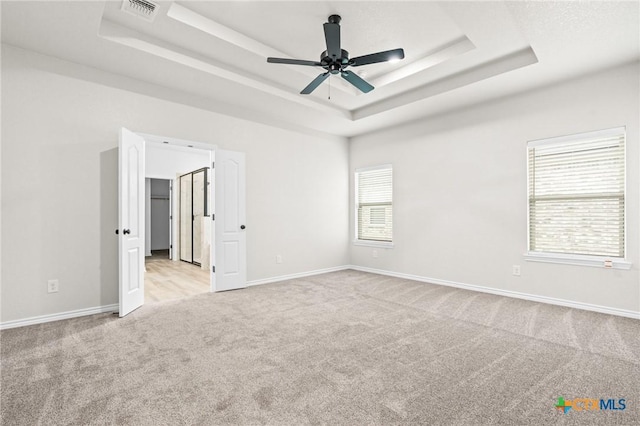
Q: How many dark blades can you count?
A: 5